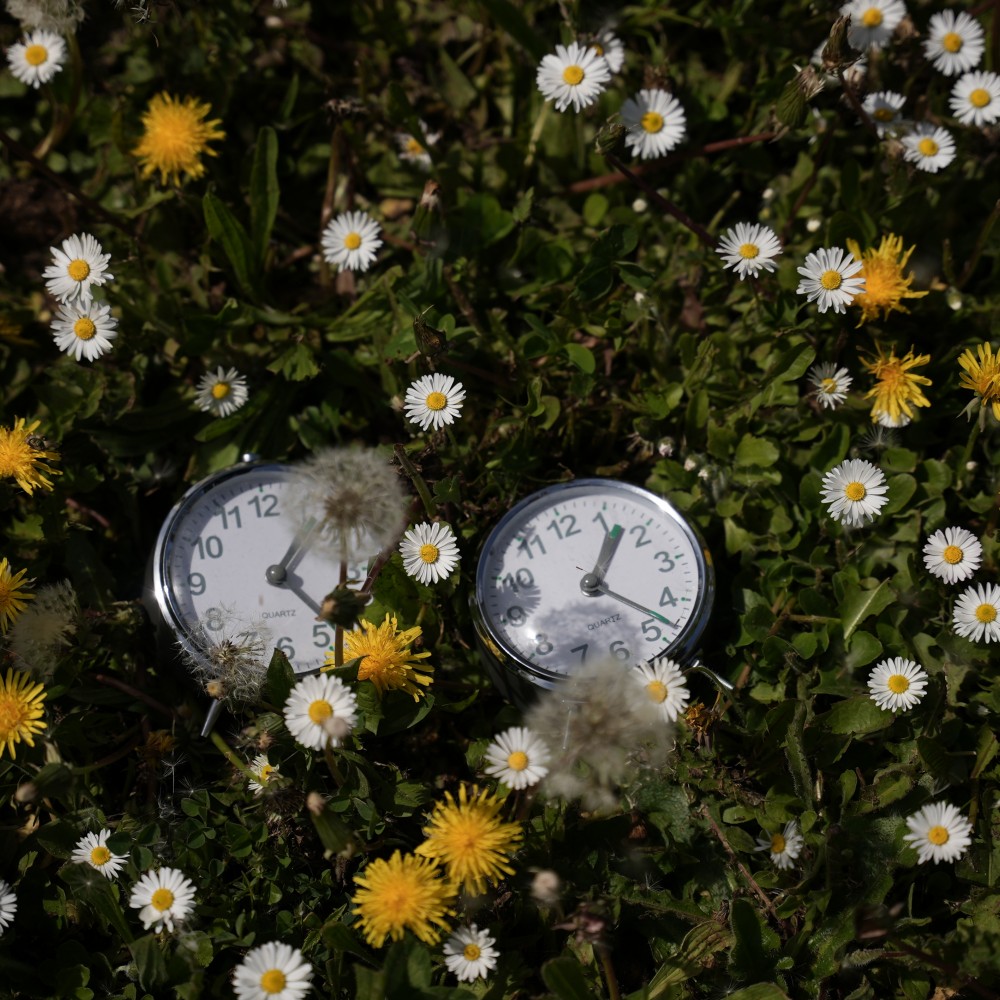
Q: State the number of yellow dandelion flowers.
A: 10